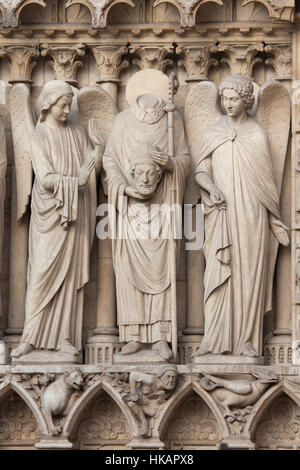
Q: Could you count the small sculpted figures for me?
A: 3